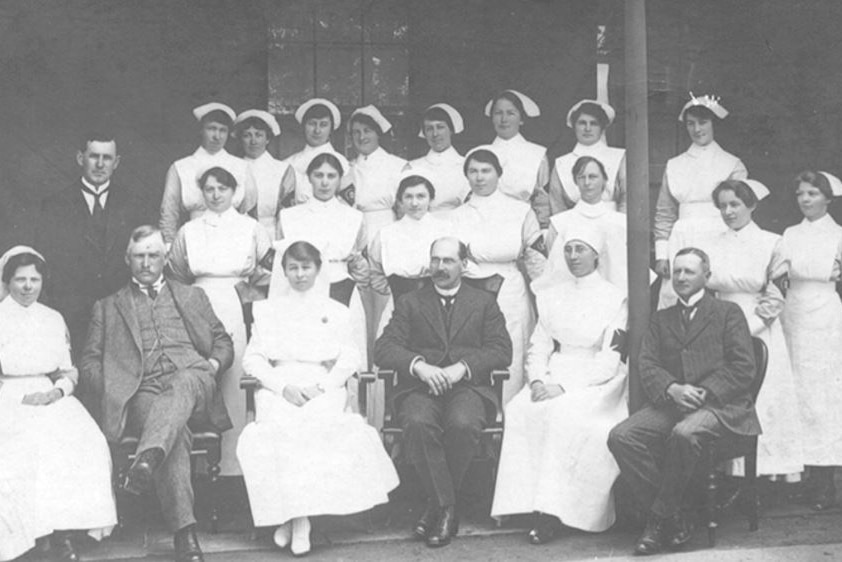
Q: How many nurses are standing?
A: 15